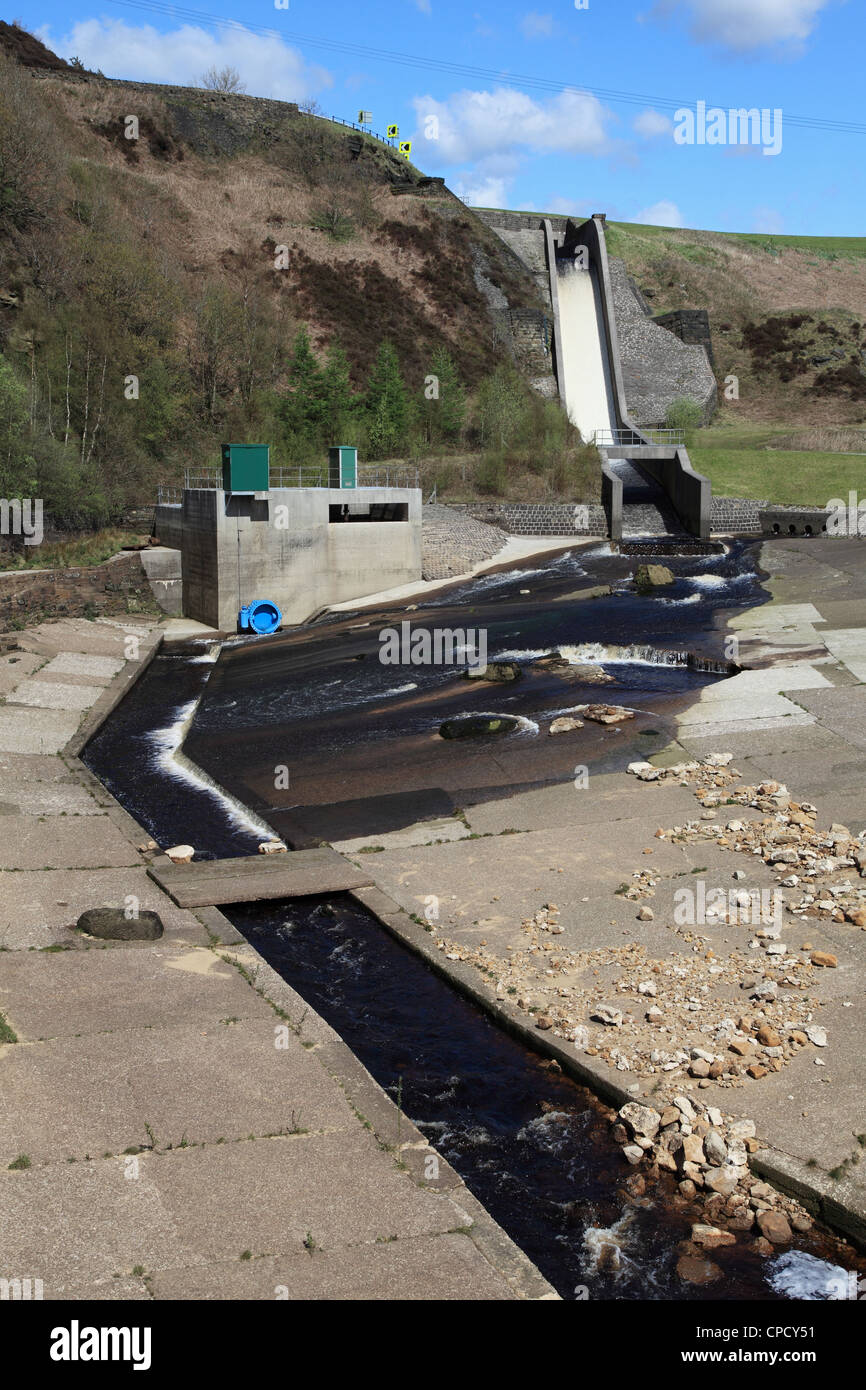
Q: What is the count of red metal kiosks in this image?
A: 0